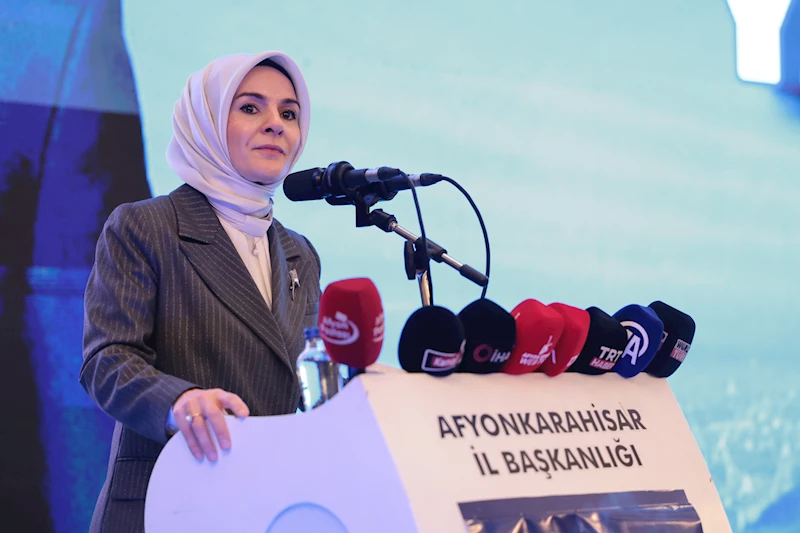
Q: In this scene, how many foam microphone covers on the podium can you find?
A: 8